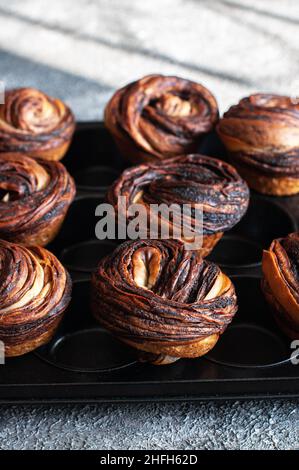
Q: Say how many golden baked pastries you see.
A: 8